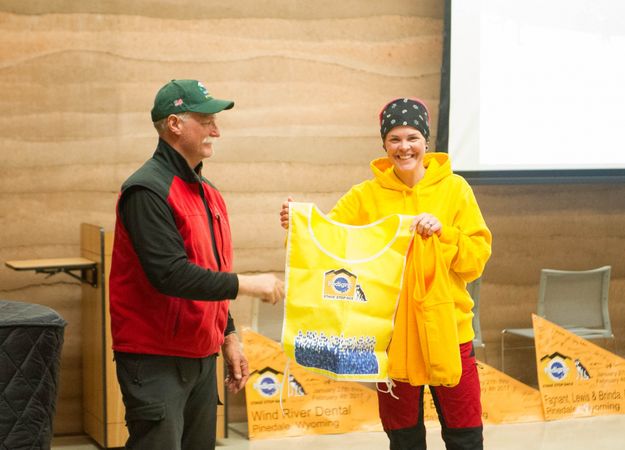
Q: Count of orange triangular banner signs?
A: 3